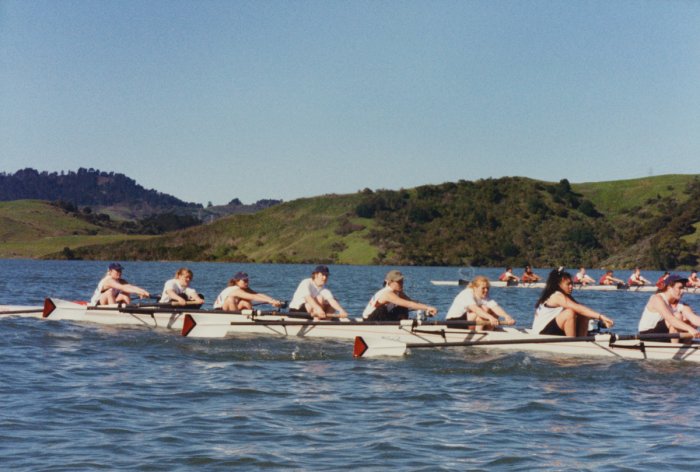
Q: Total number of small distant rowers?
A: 7